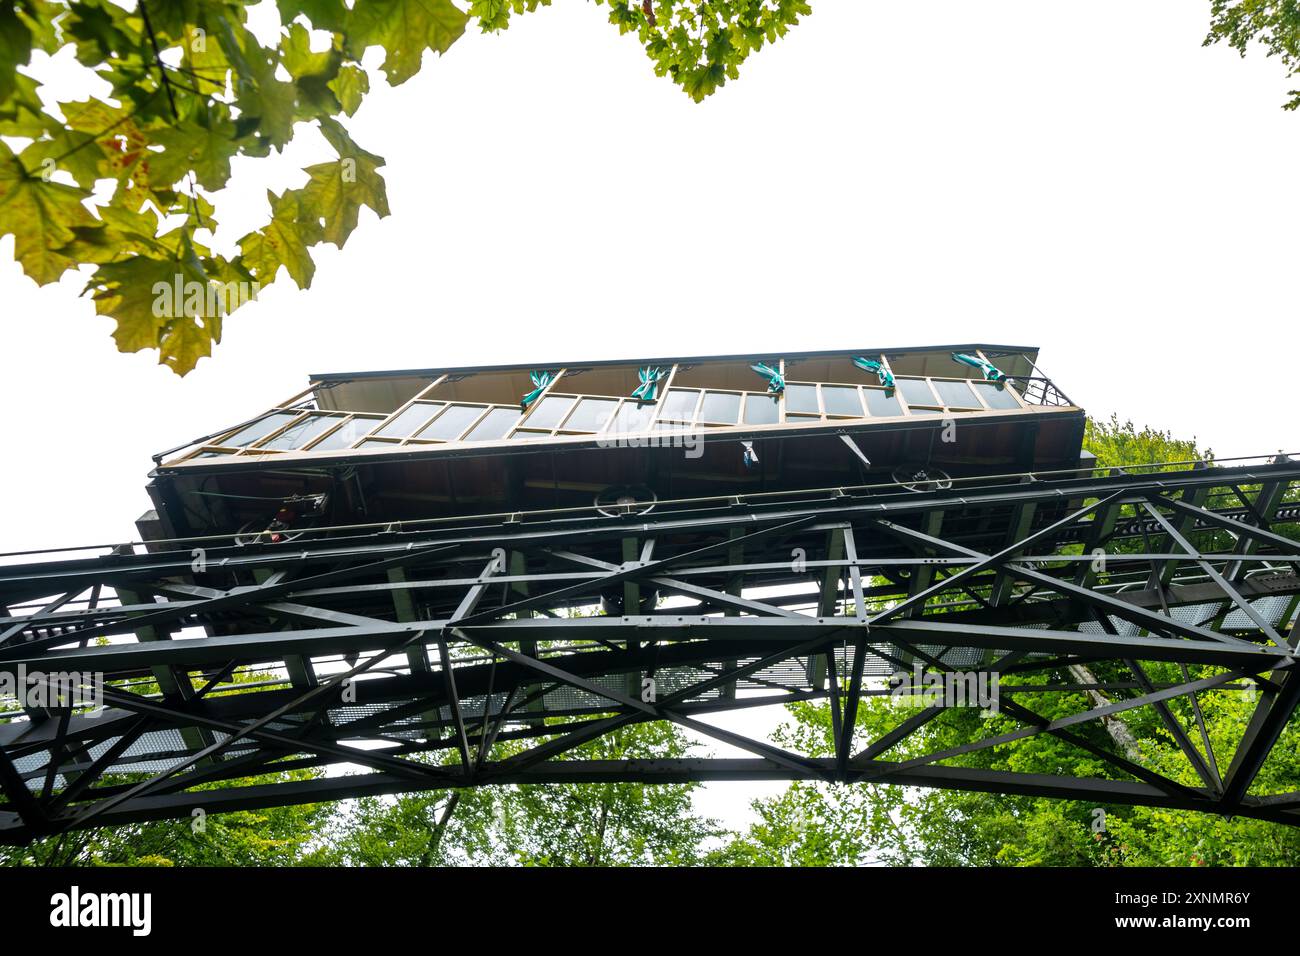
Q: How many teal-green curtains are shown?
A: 5